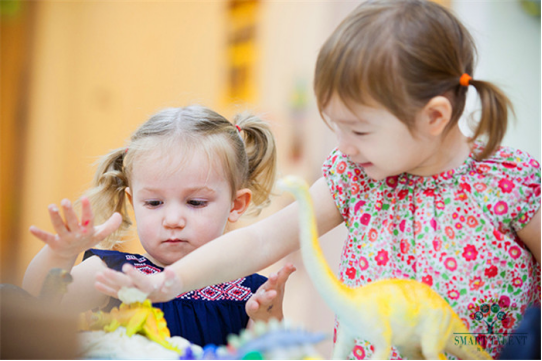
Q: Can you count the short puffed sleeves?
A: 2